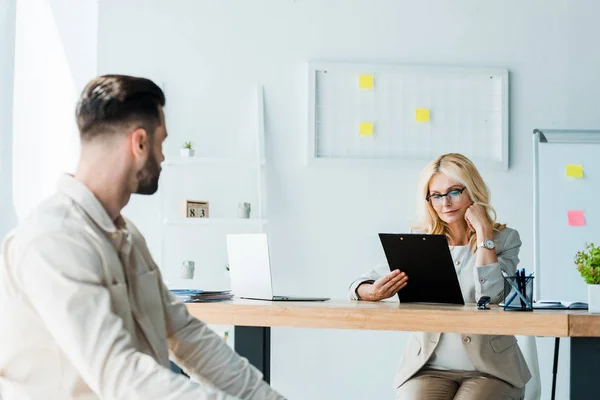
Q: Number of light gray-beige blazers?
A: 1